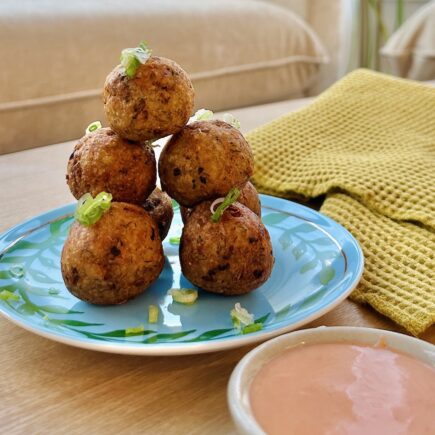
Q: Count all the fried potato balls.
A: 7